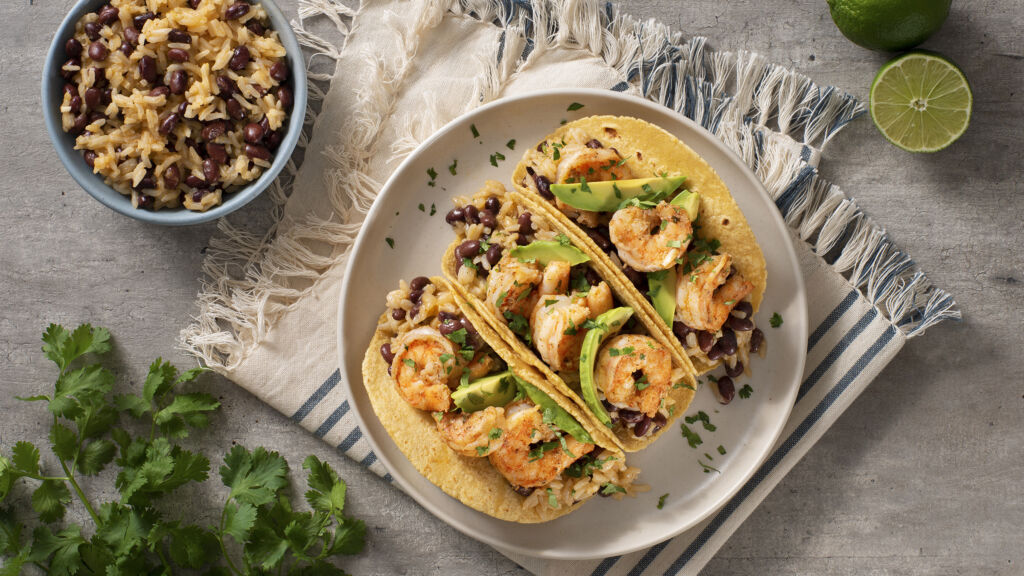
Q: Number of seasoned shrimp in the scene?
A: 9